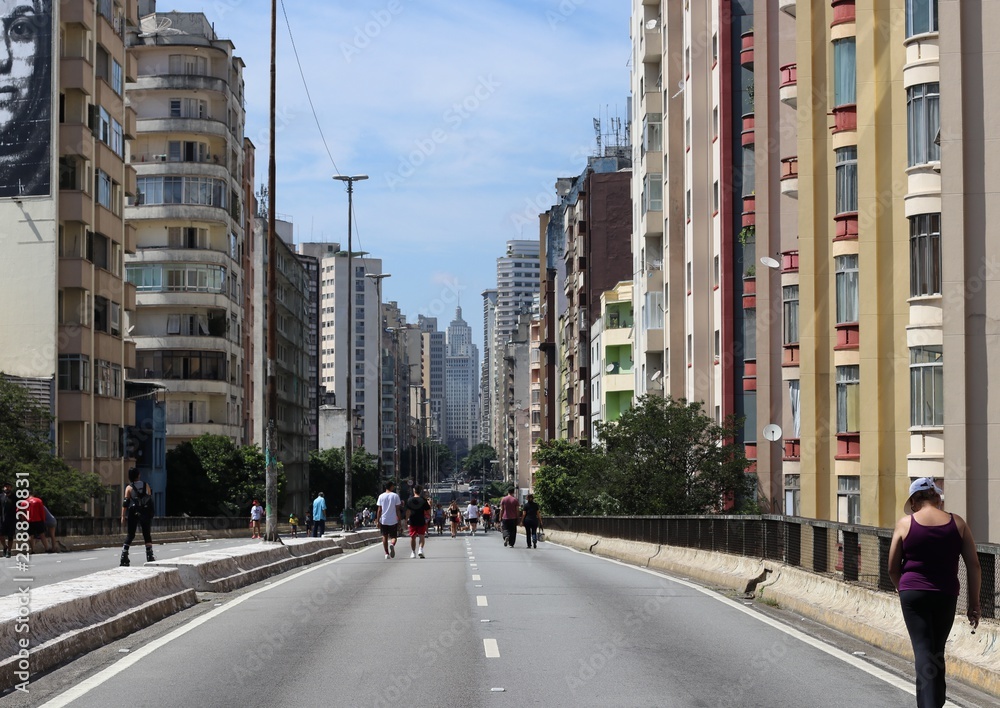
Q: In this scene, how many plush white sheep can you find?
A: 0